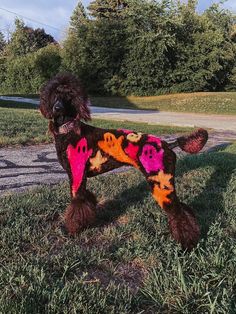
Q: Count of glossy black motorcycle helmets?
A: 0